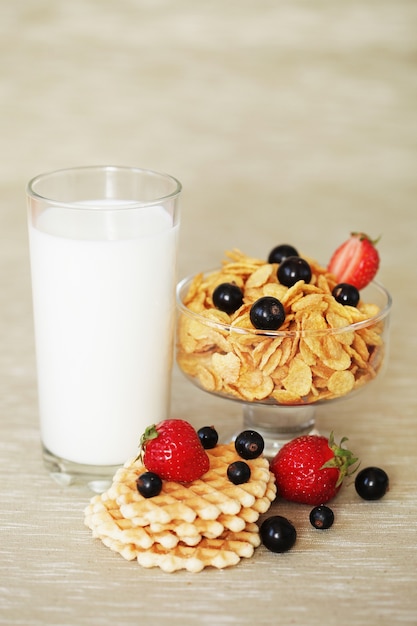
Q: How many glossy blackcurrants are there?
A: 12